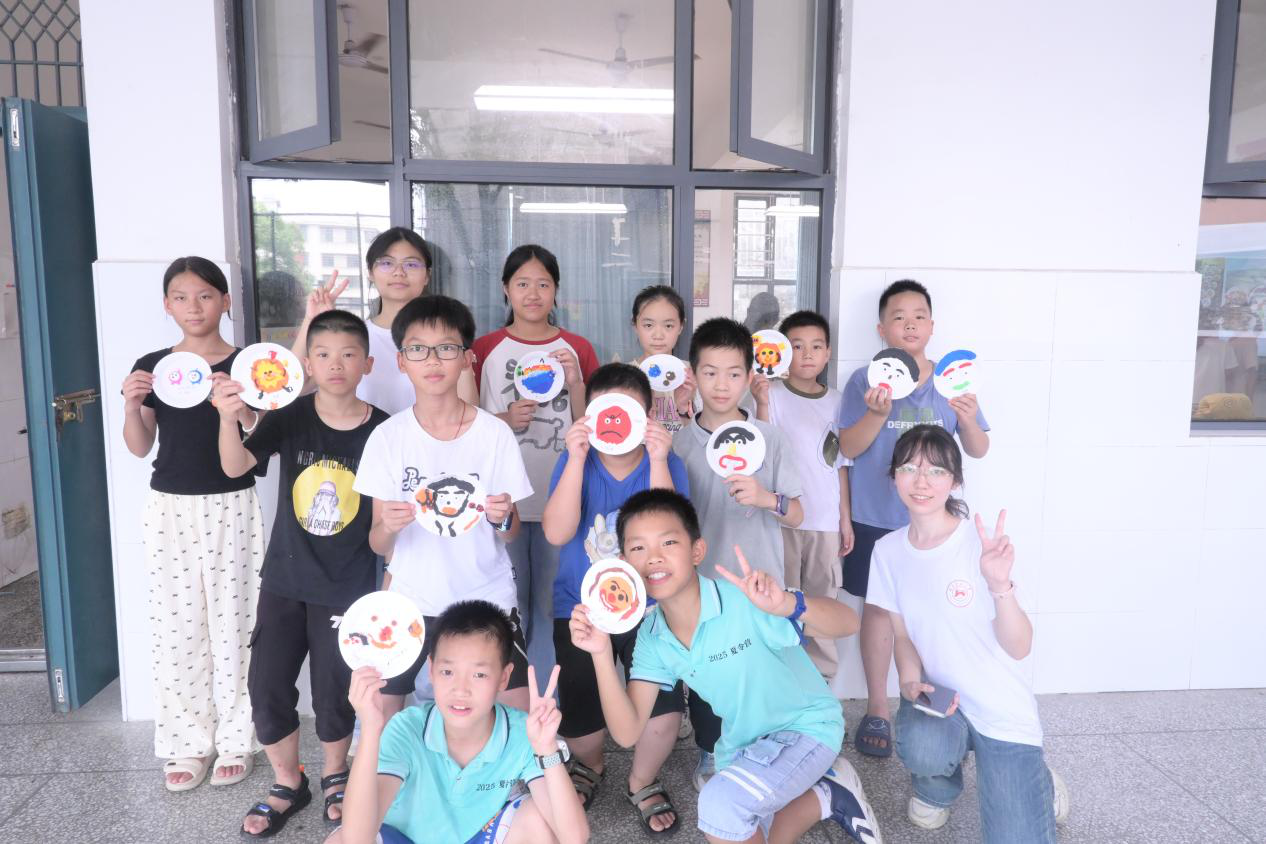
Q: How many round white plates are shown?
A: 12